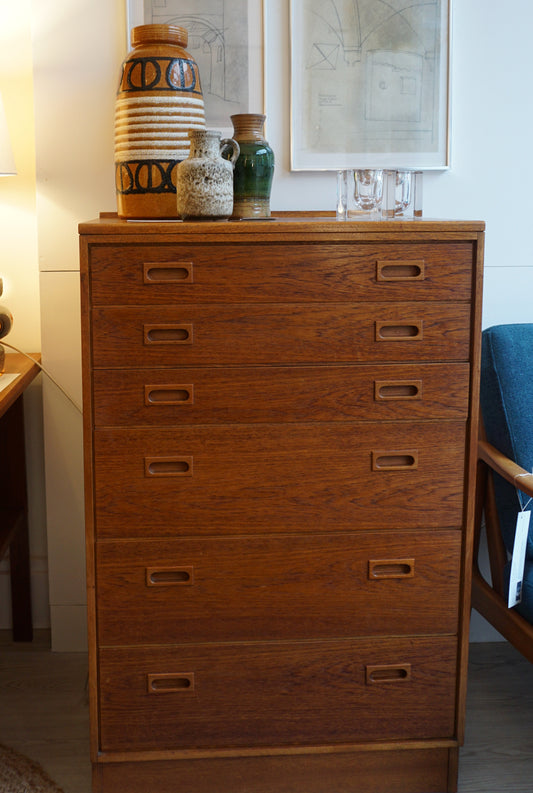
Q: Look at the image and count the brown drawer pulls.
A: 12